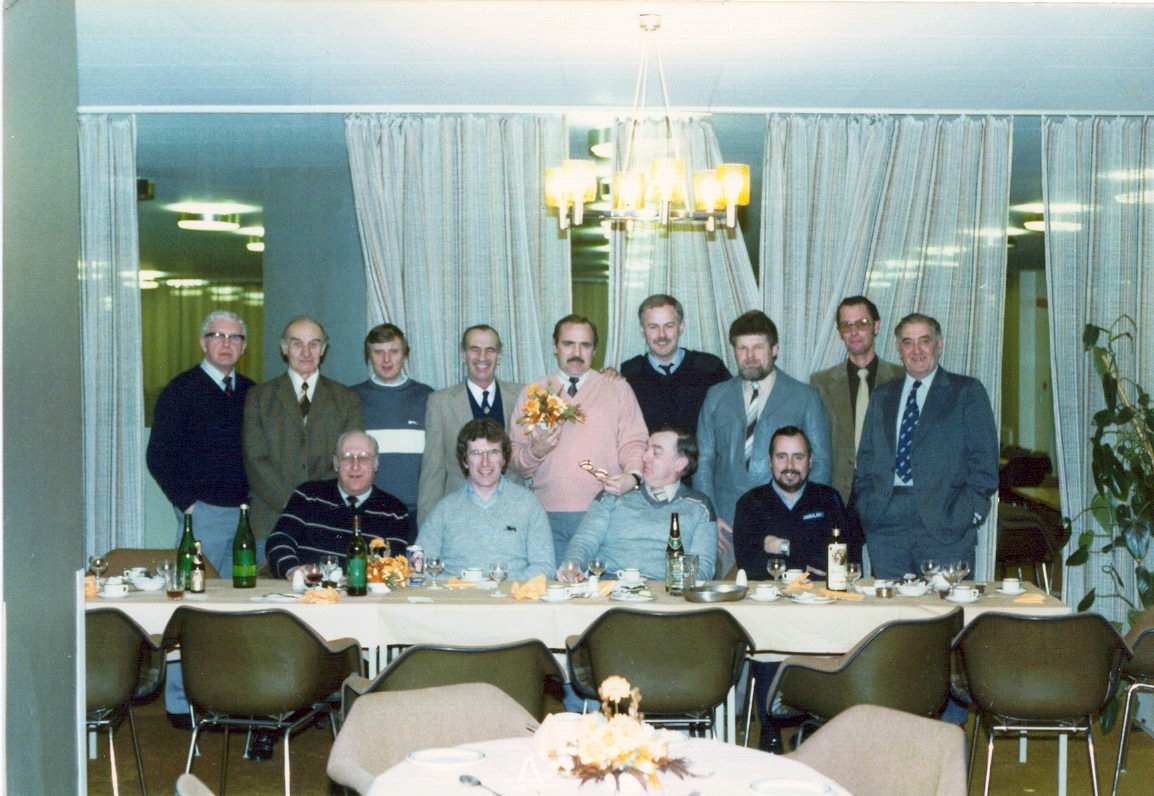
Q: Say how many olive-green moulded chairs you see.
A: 7